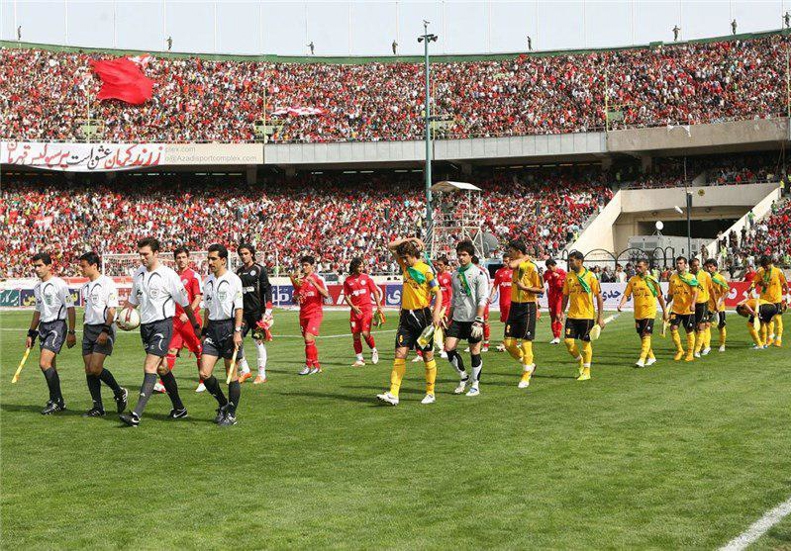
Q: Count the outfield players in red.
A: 7